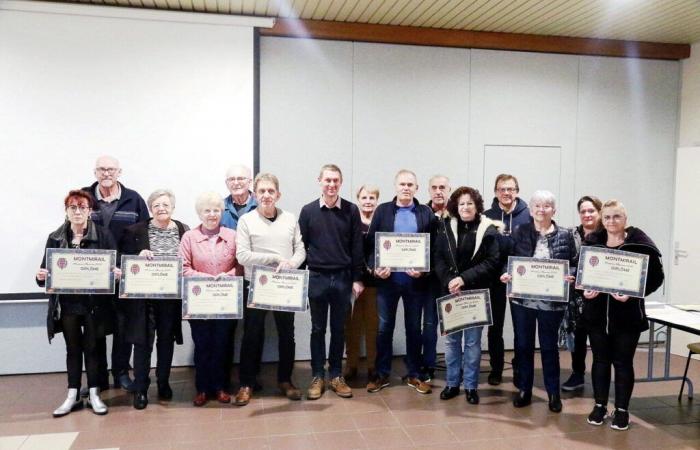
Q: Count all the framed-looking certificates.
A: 8